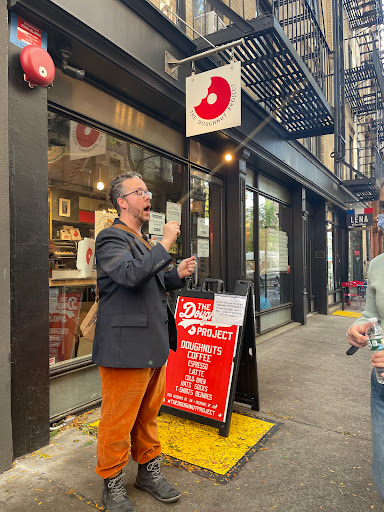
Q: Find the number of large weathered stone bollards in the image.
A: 0